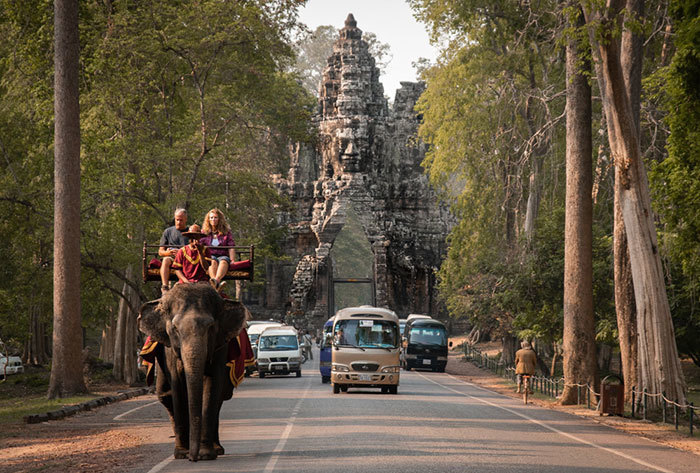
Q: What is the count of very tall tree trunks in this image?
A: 4